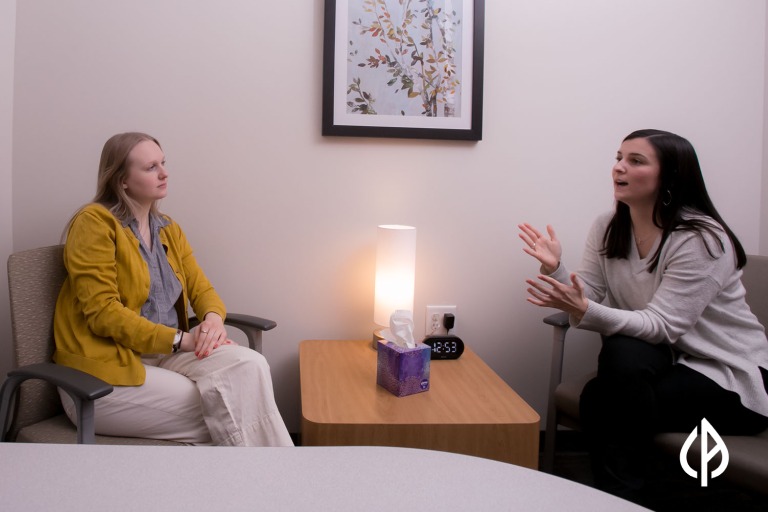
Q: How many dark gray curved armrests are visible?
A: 3